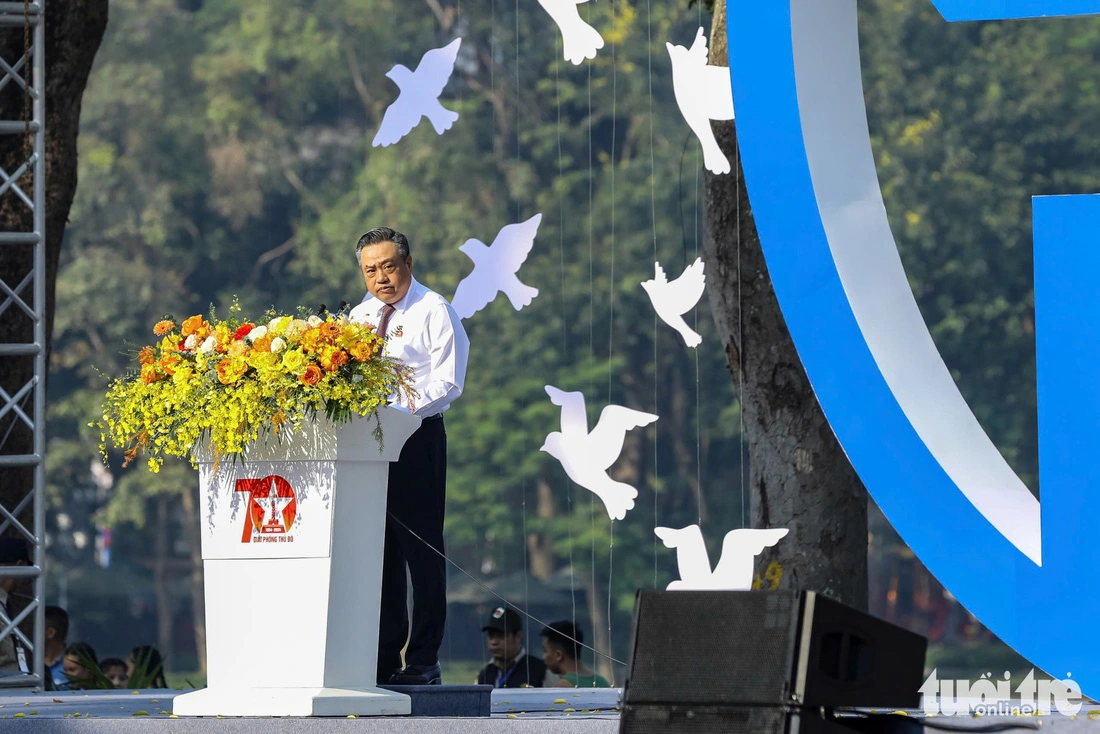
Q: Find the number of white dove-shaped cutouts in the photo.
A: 7